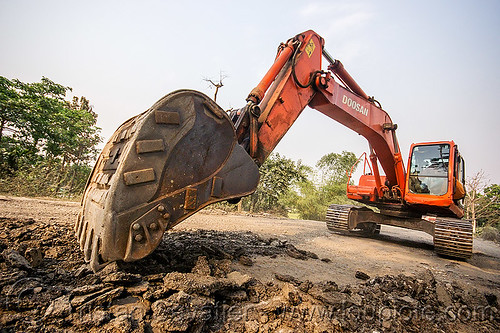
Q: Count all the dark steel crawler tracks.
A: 2